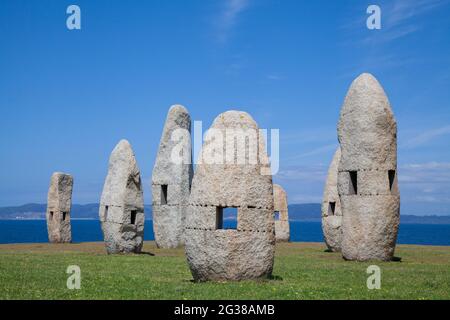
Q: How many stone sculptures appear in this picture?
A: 7